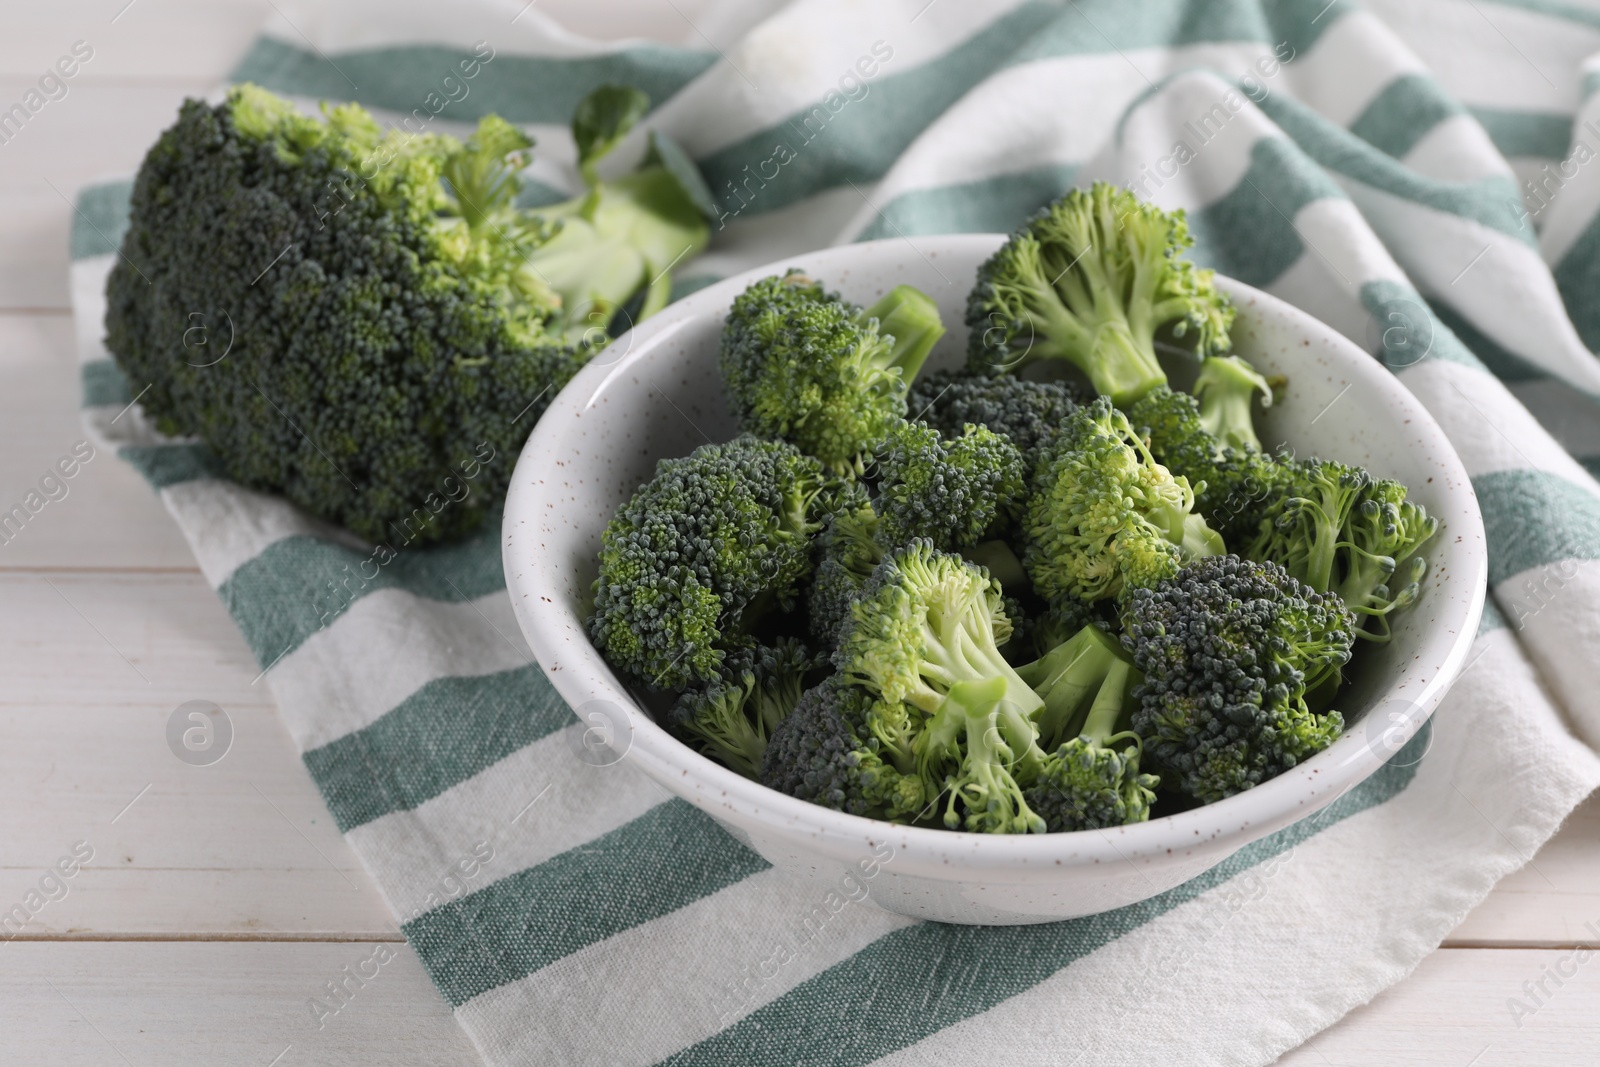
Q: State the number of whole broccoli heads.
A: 1